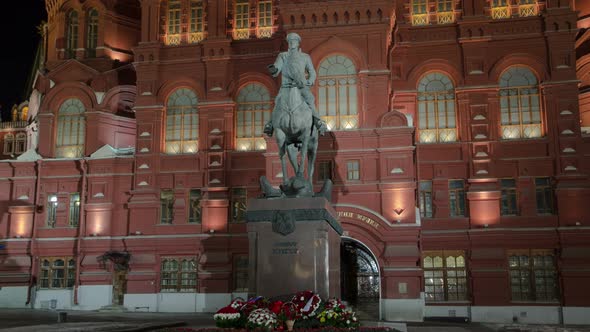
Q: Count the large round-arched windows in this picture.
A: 6